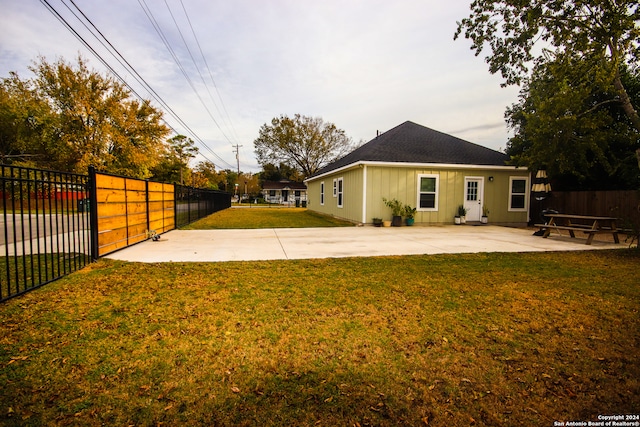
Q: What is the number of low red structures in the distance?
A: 1